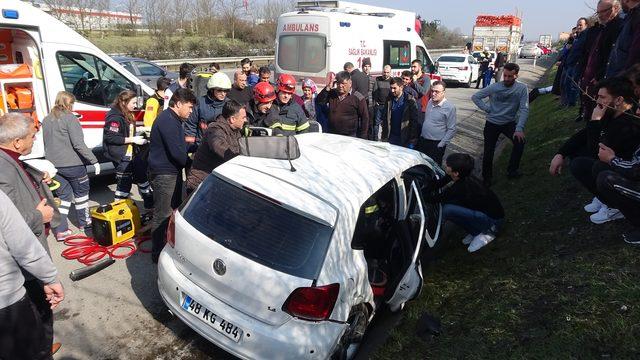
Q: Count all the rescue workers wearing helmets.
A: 3